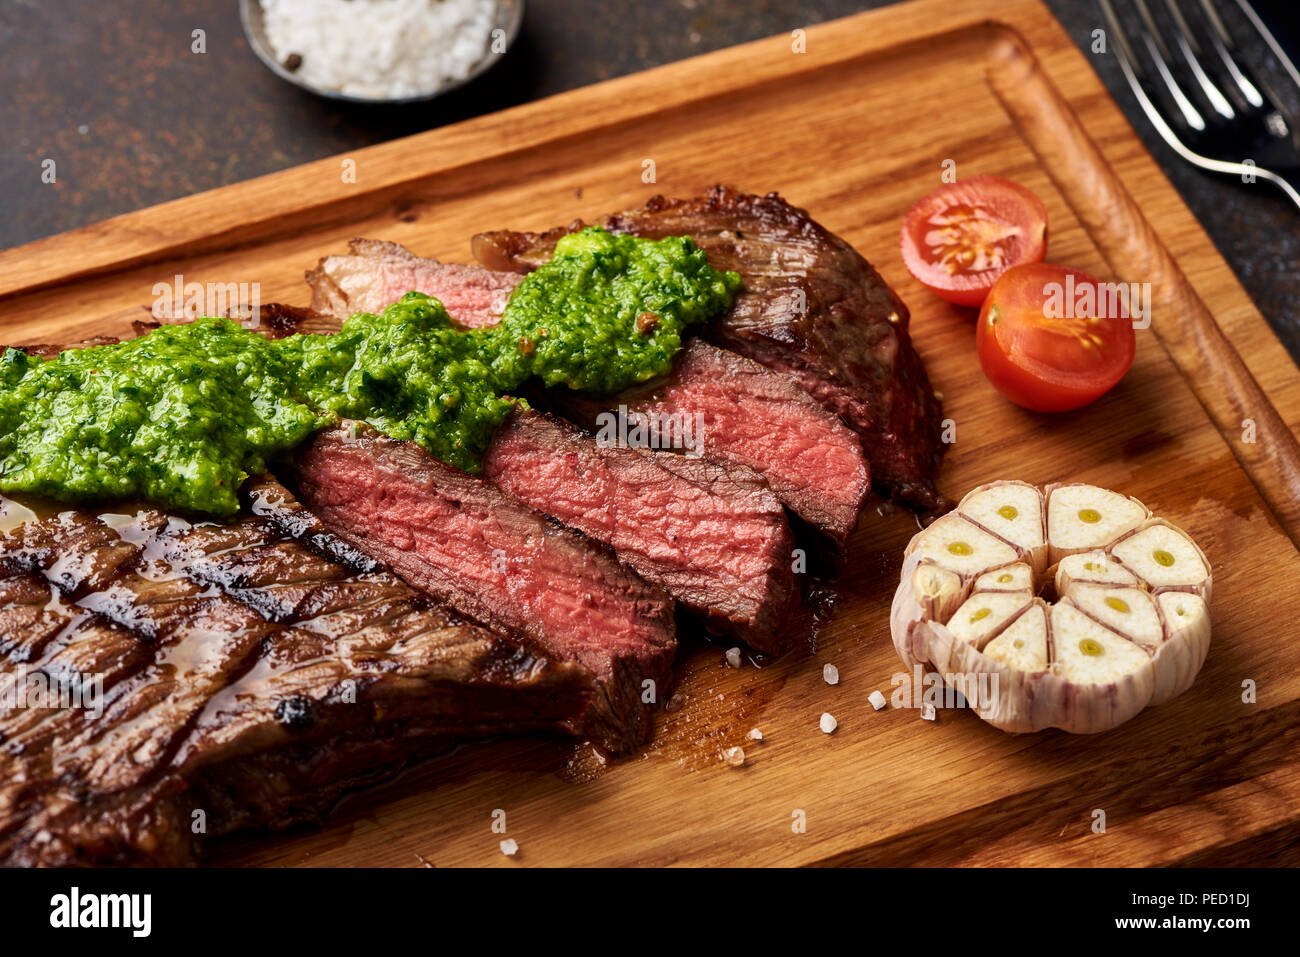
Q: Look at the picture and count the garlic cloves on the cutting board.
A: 12